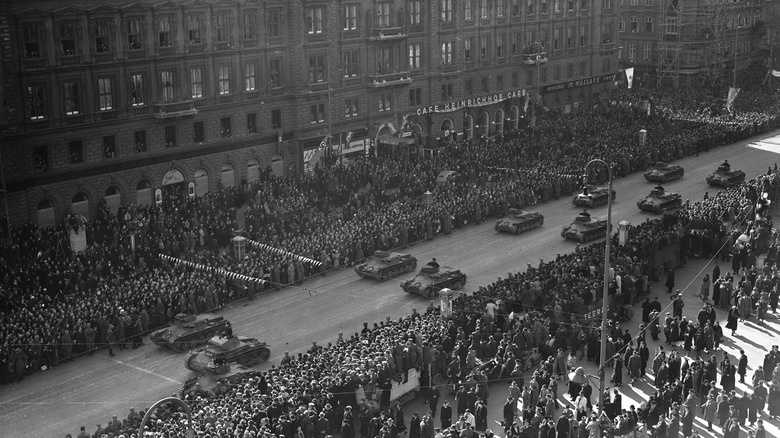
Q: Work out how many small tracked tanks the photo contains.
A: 11